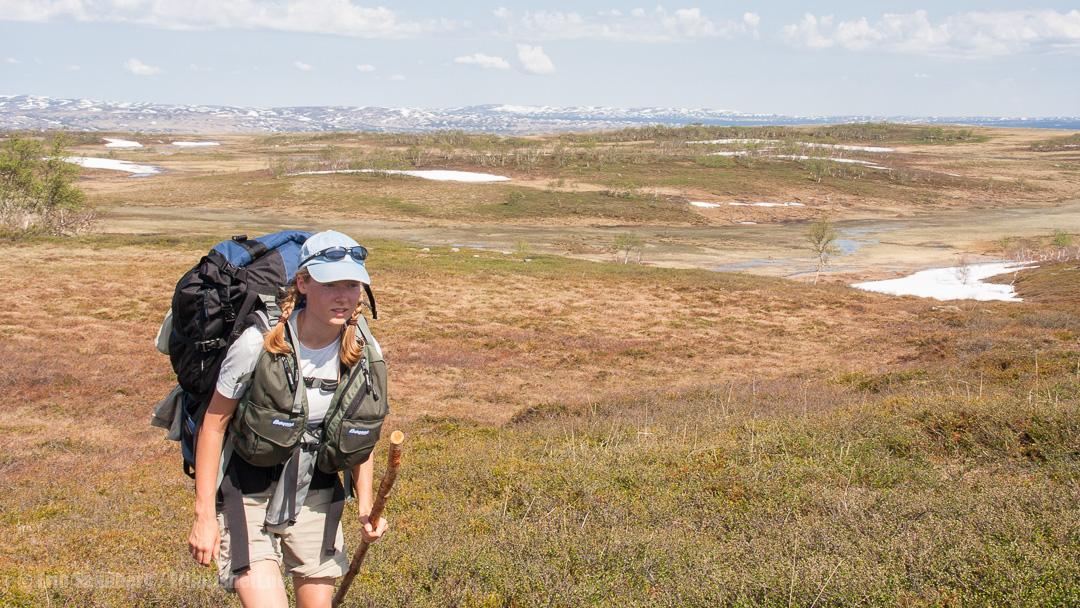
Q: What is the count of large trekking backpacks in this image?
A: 1